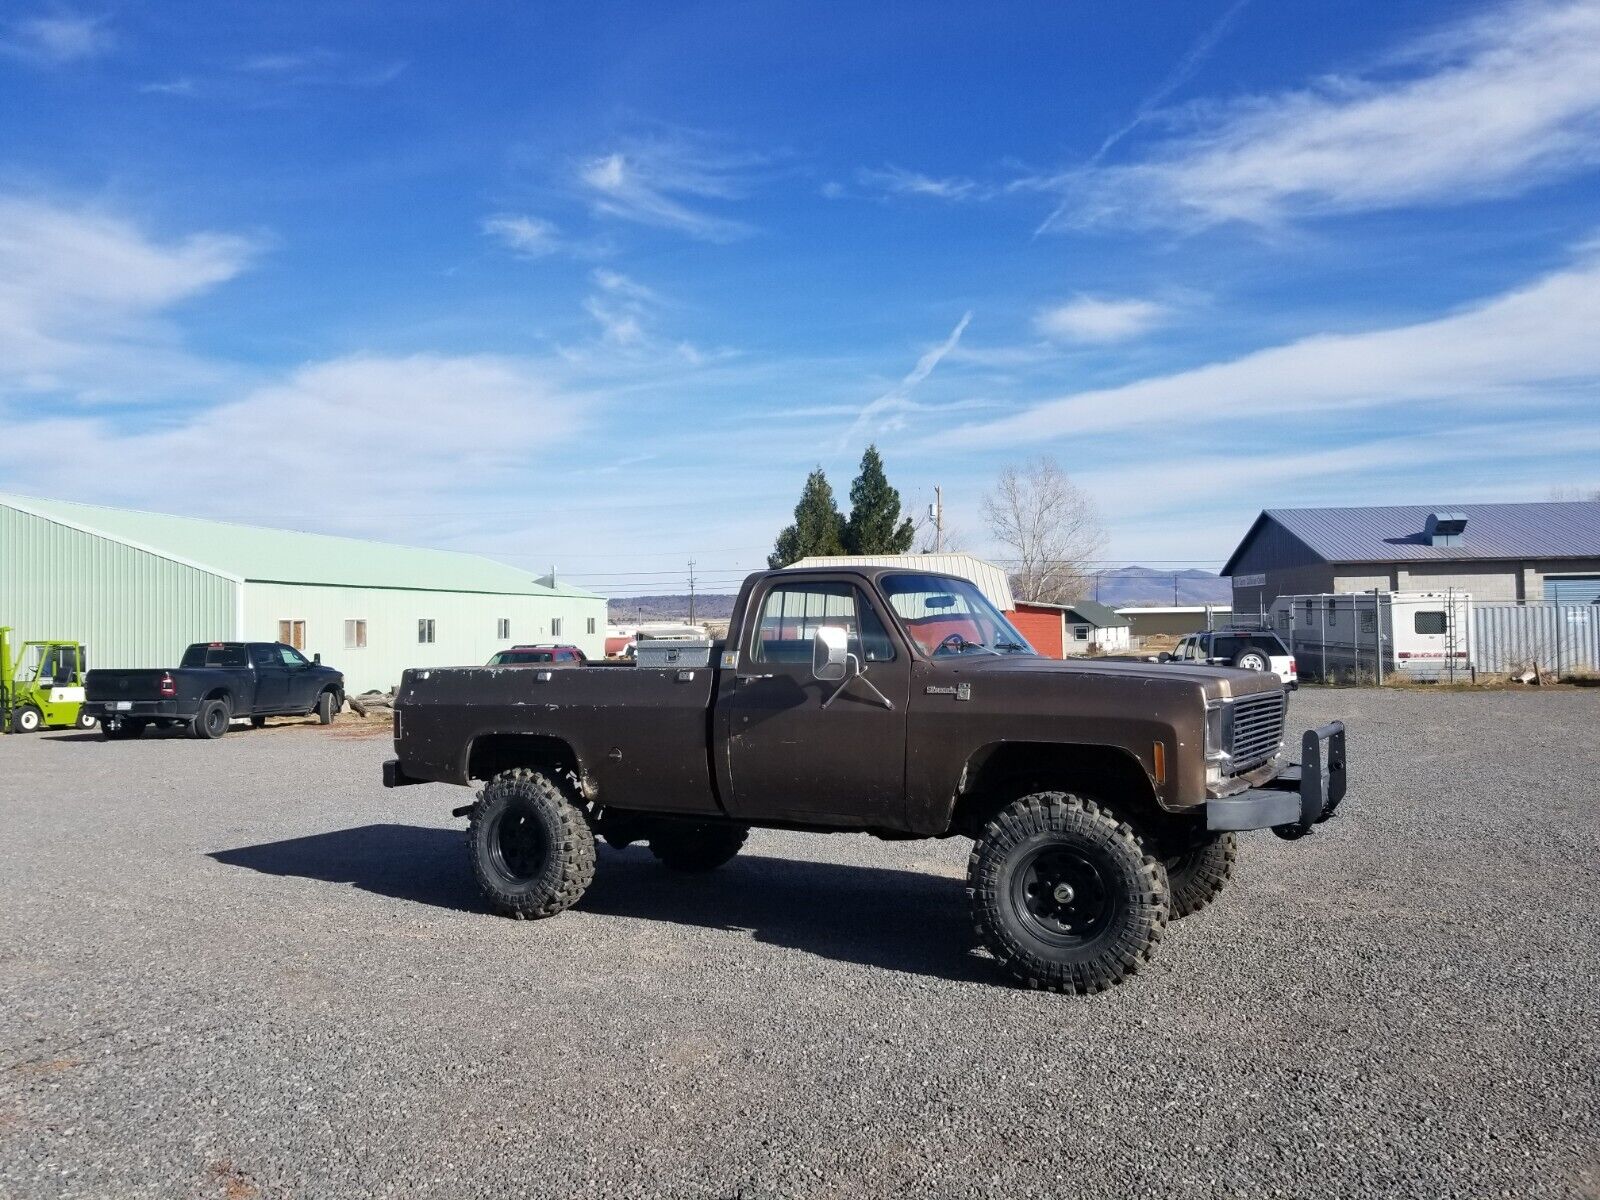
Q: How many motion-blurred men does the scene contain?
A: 0